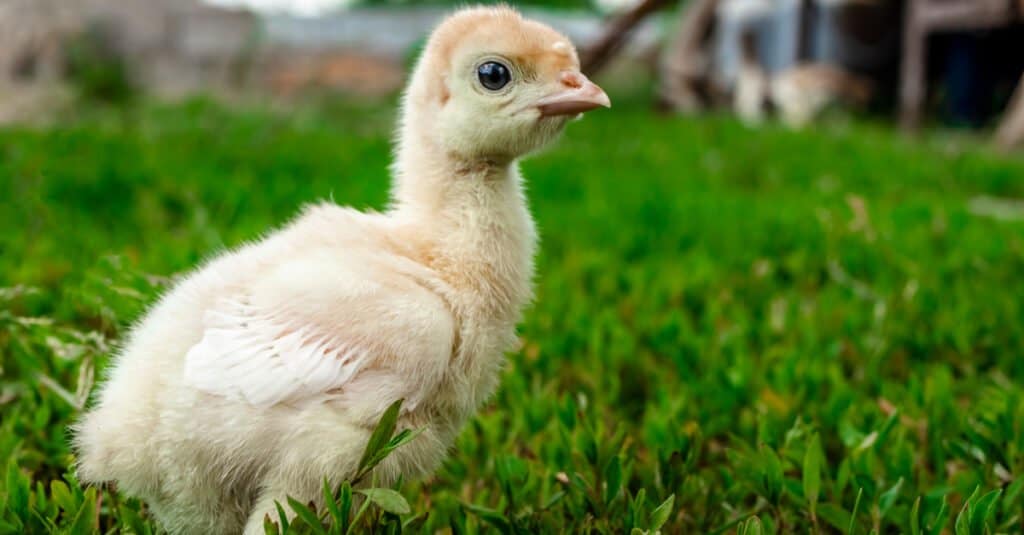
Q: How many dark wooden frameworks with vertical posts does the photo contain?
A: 1